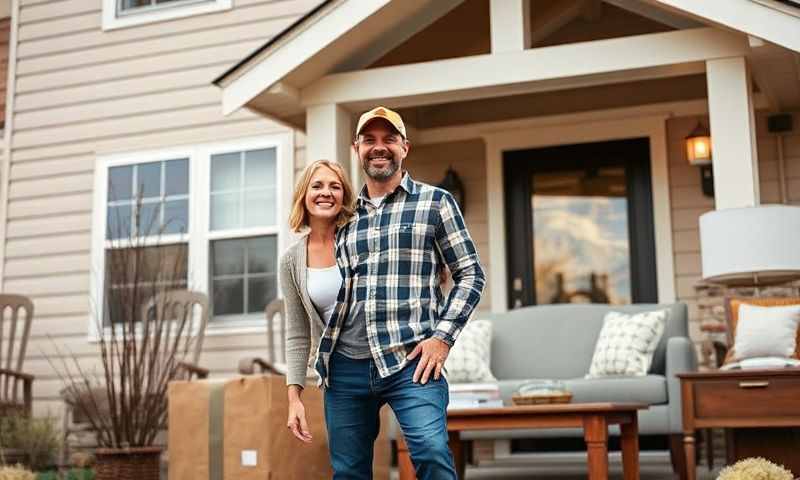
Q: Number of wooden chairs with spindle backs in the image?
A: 3